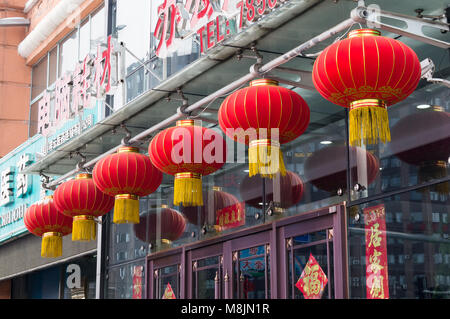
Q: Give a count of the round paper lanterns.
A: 6